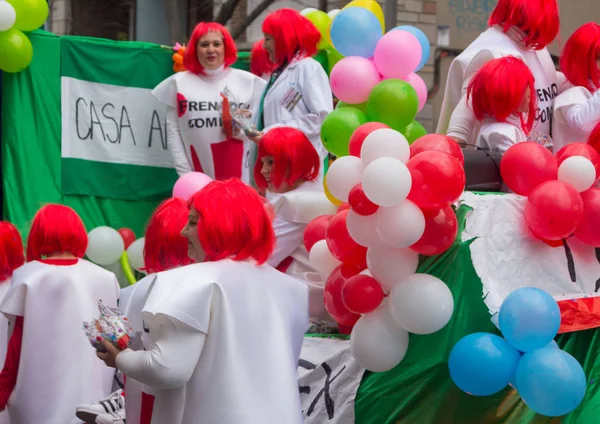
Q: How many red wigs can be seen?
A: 11